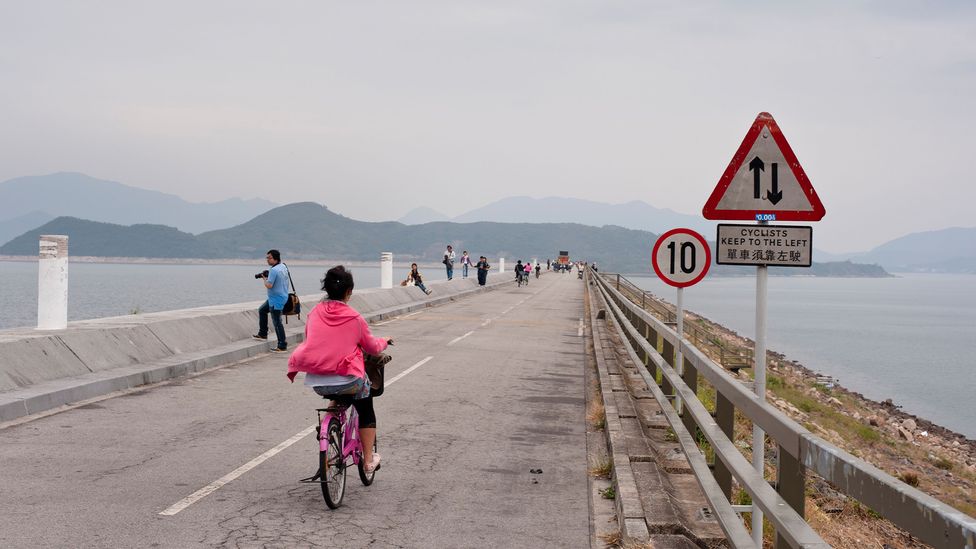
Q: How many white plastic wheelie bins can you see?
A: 0